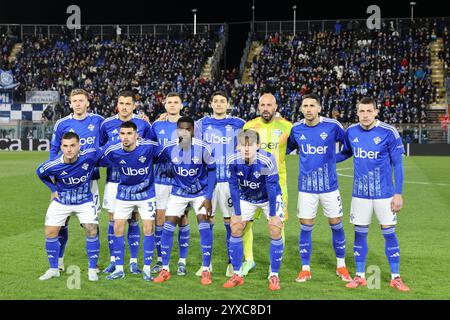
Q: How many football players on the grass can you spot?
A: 11